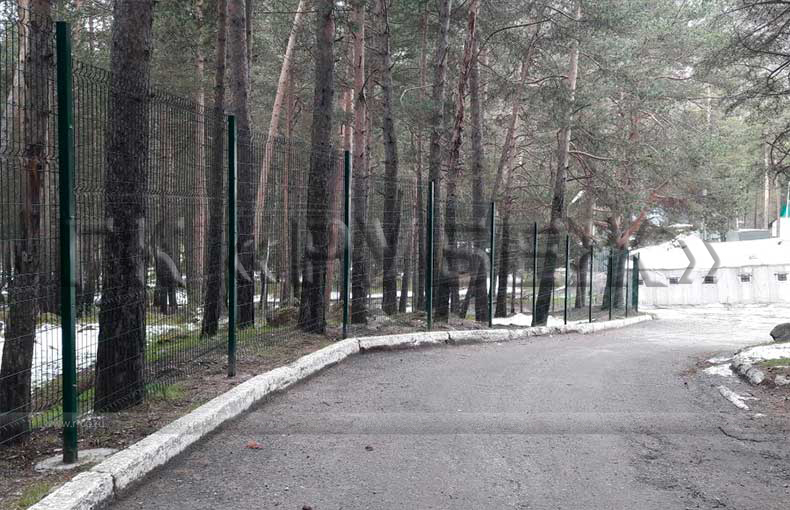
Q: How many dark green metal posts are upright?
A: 11